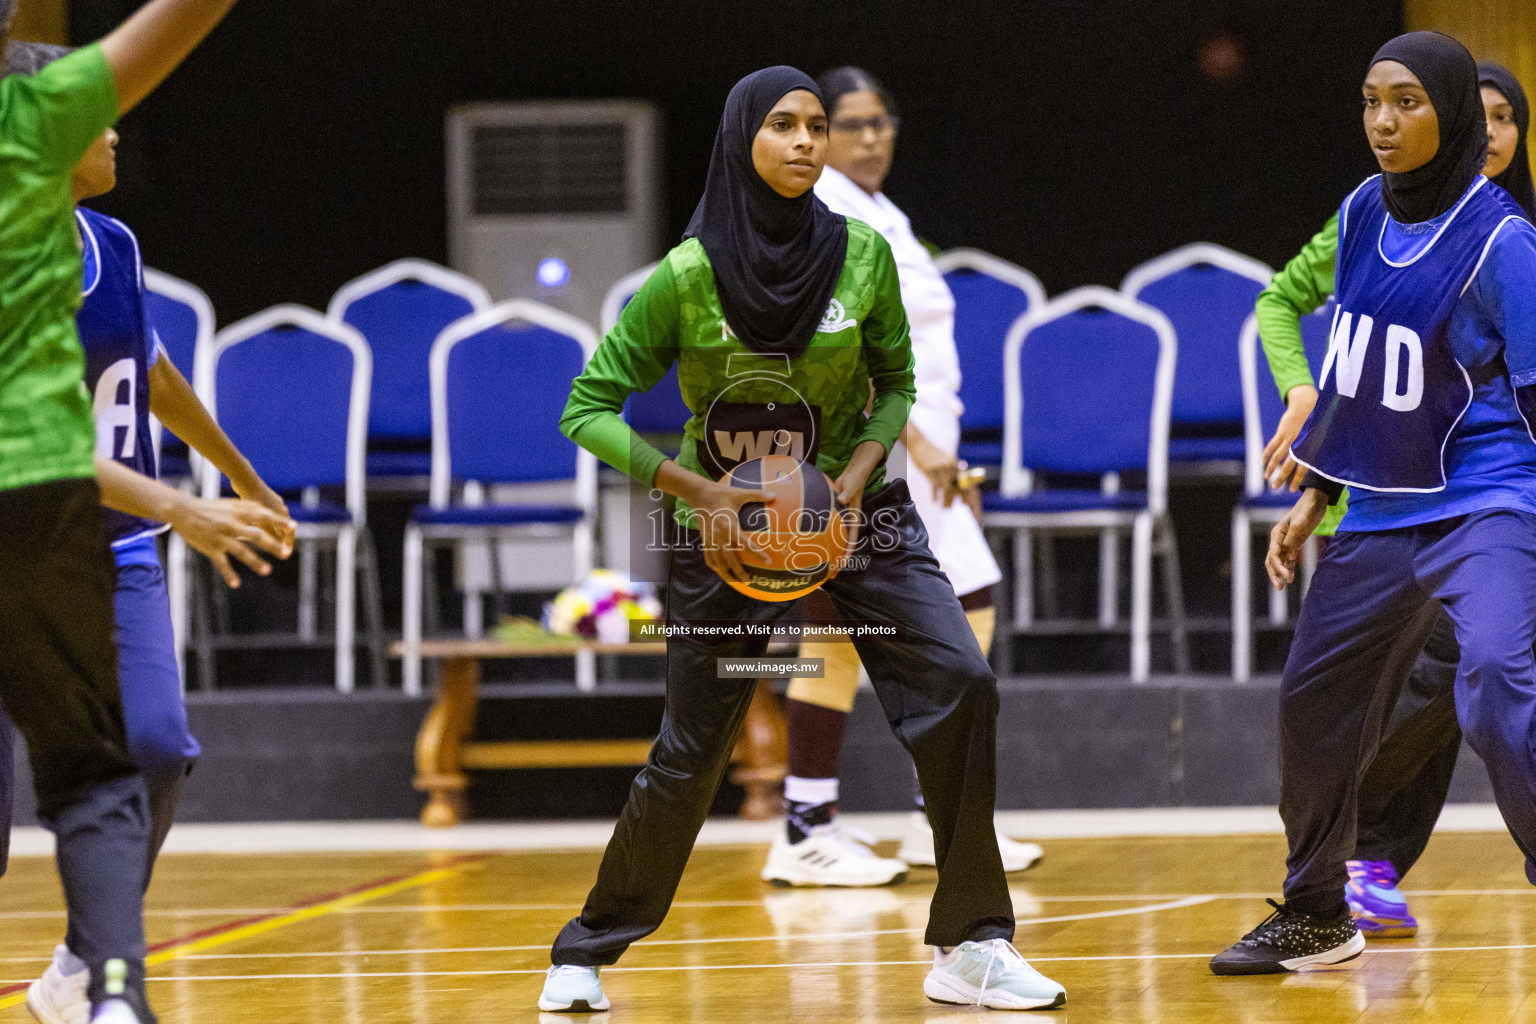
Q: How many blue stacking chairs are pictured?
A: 9